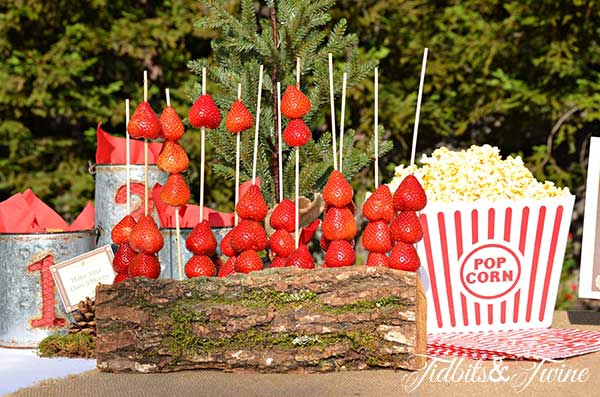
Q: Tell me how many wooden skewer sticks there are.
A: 12